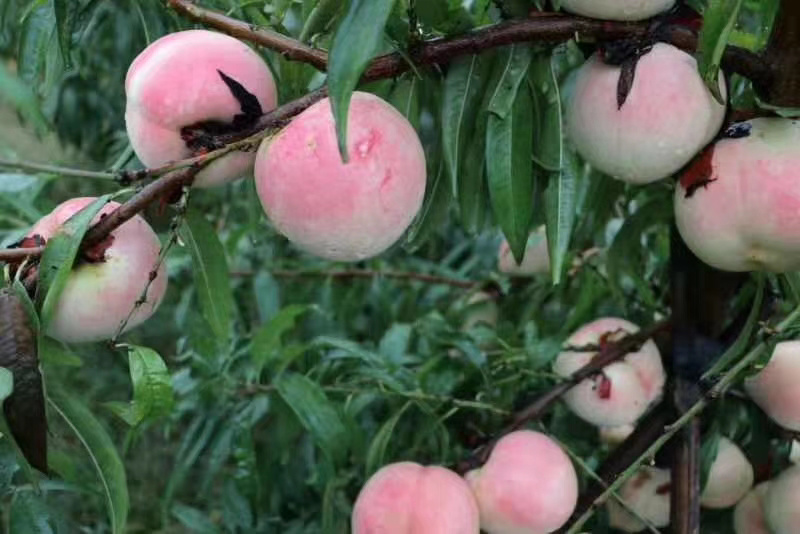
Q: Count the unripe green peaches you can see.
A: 0